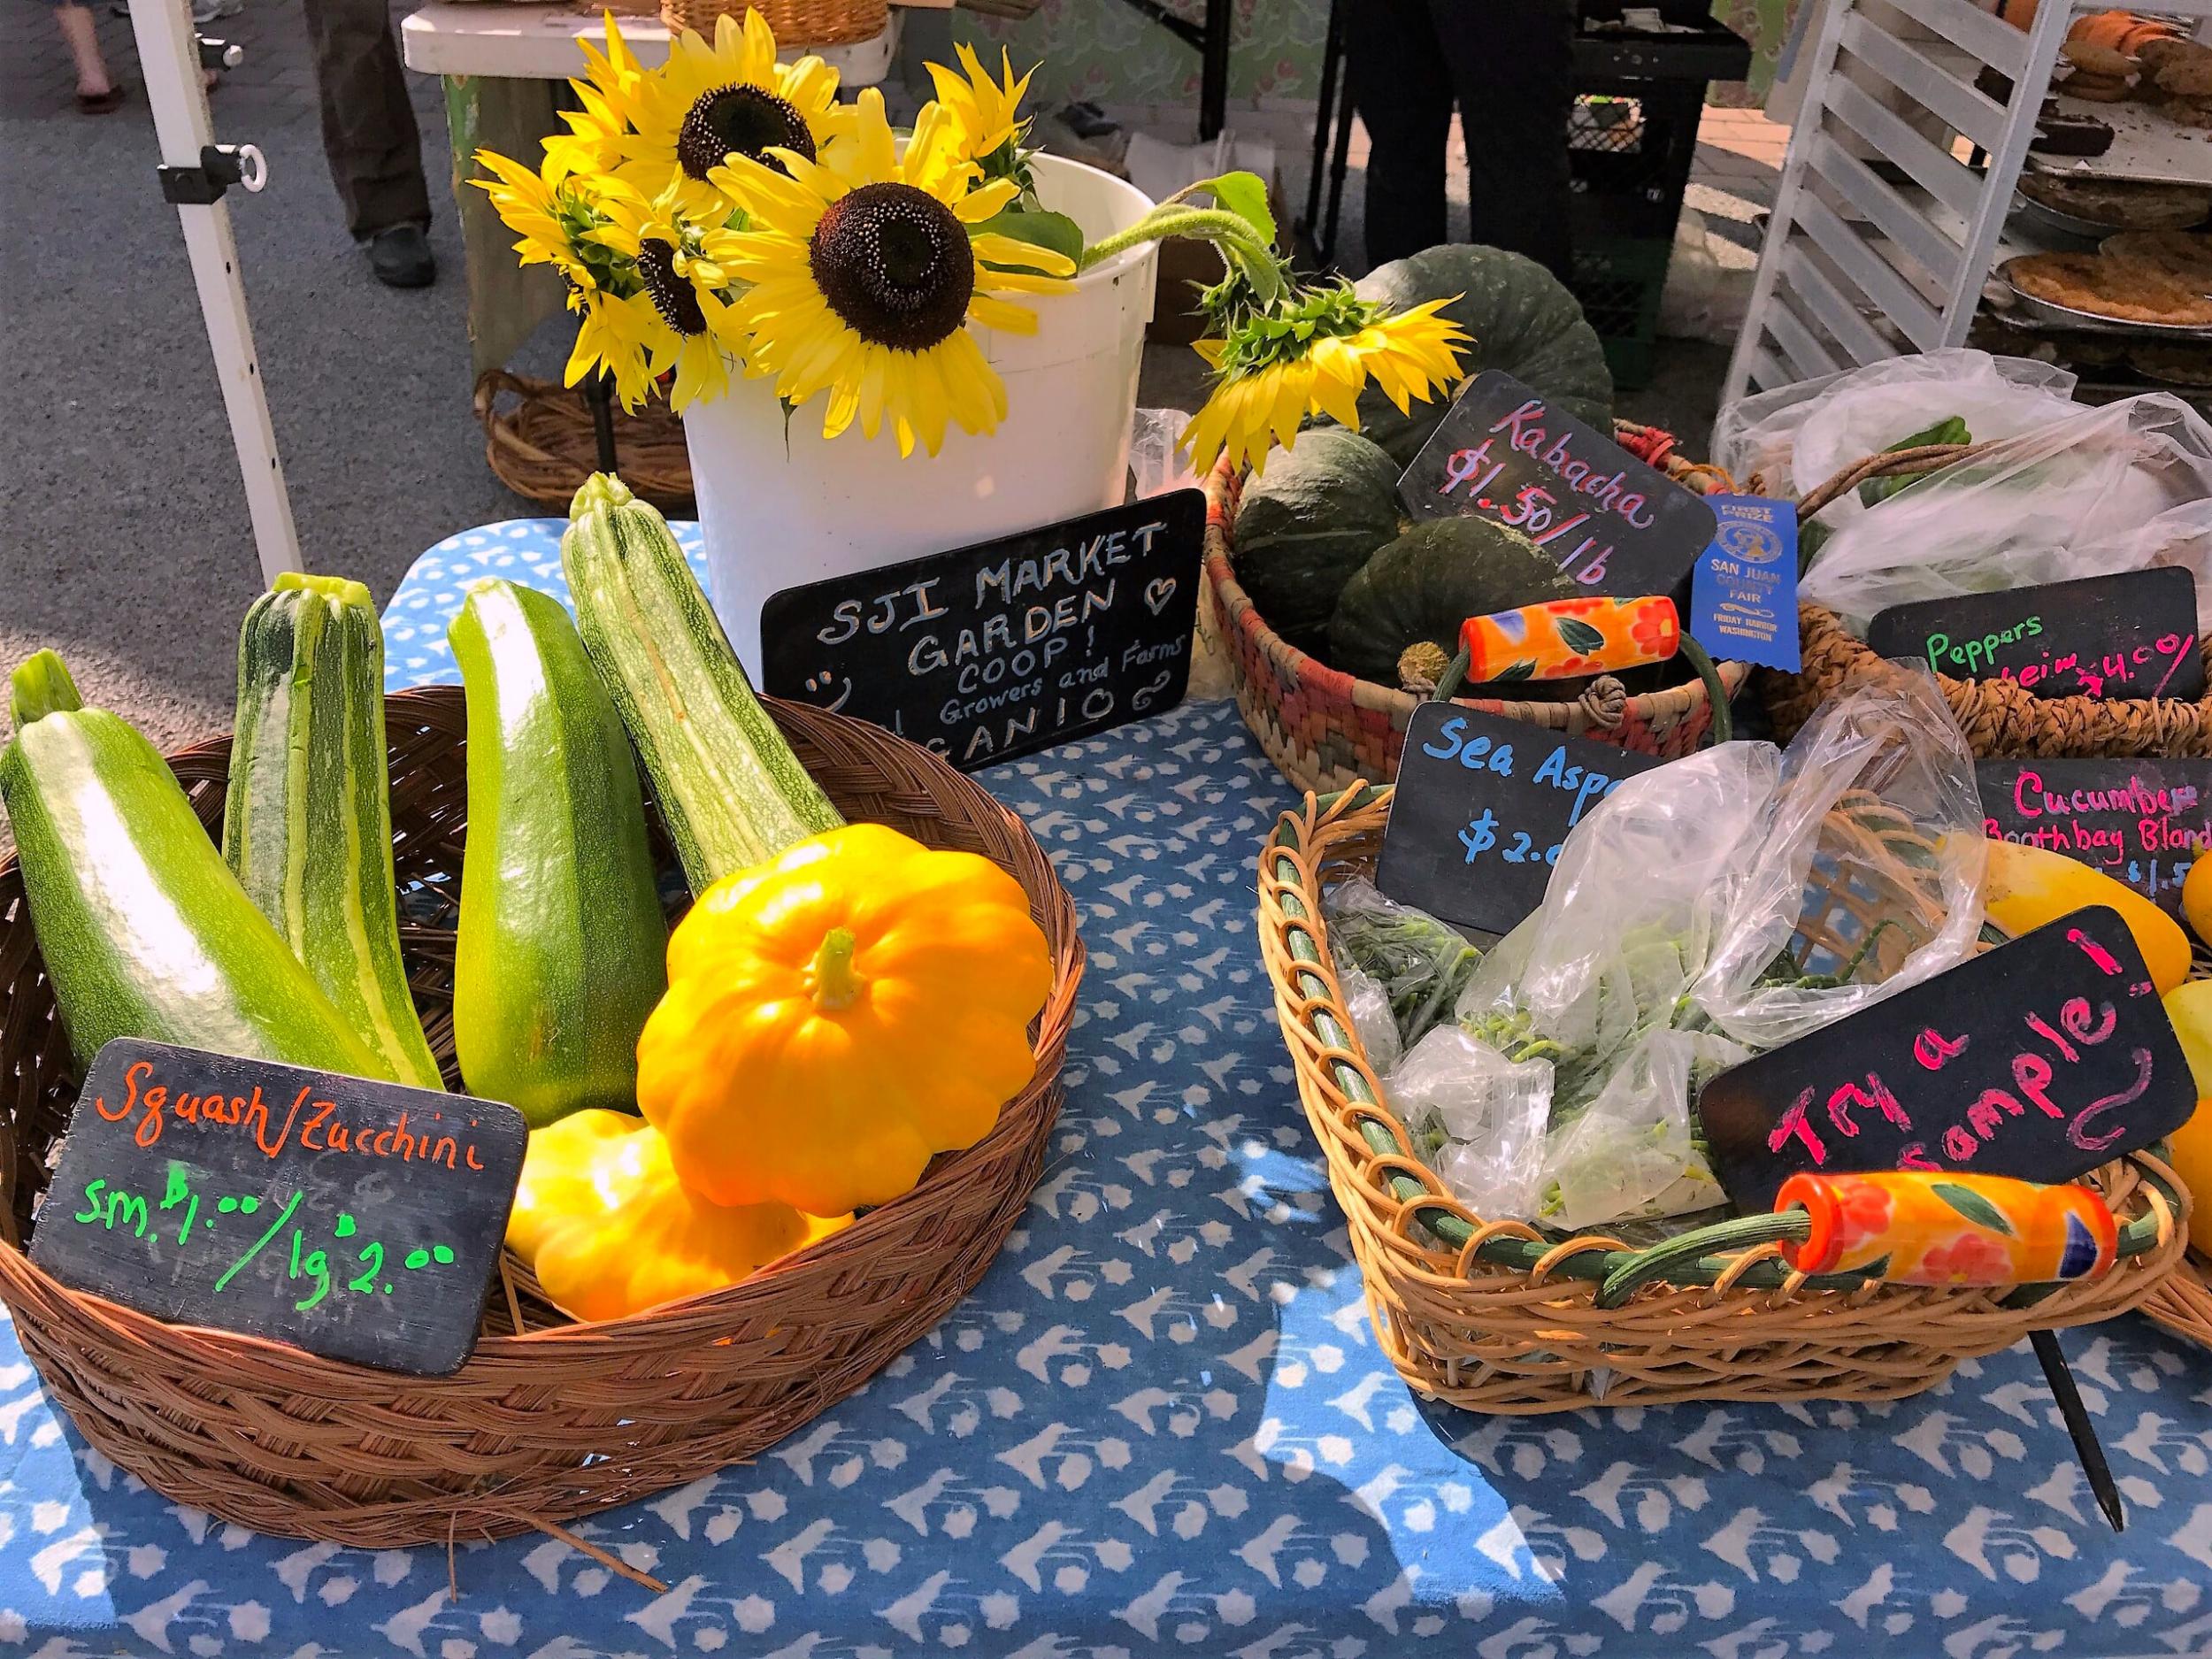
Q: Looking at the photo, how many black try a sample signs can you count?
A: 1